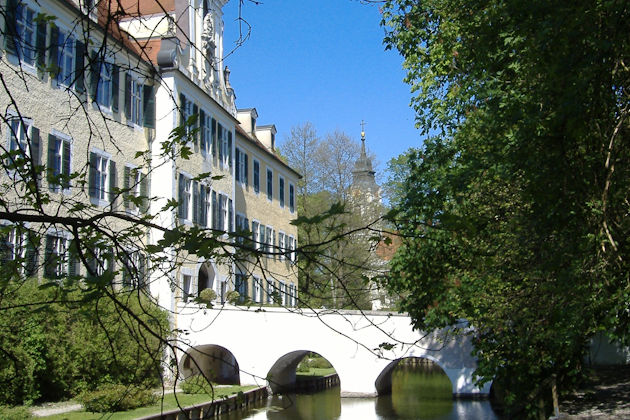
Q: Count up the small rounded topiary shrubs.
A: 2